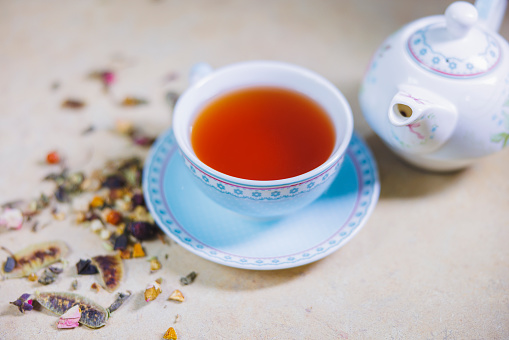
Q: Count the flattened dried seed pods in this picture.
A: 3